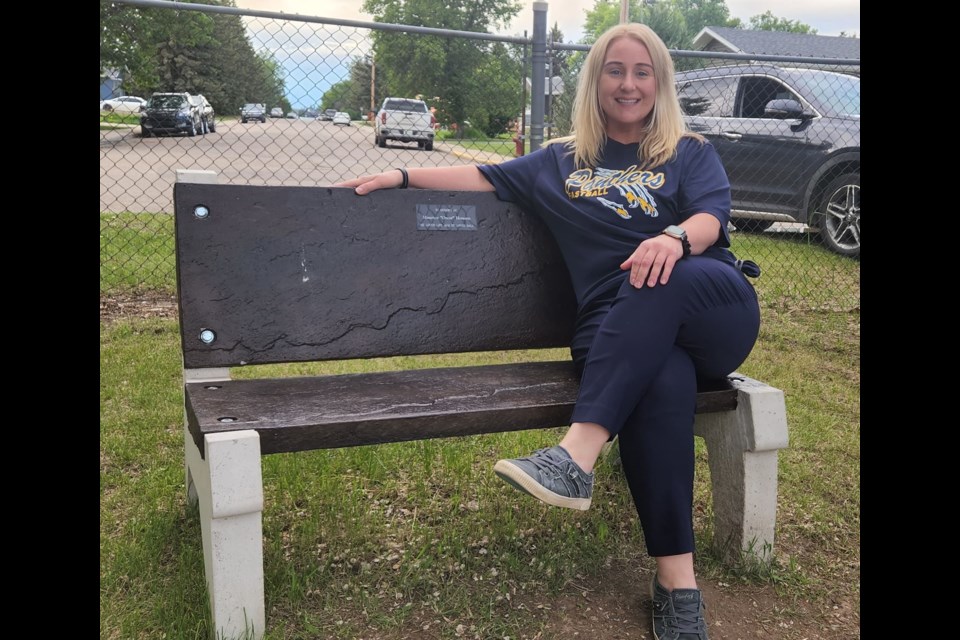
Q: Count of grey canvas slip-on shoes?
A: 2